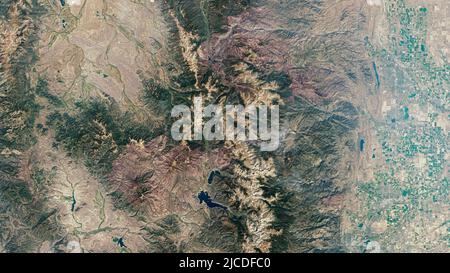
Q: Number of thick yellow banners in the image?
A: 0